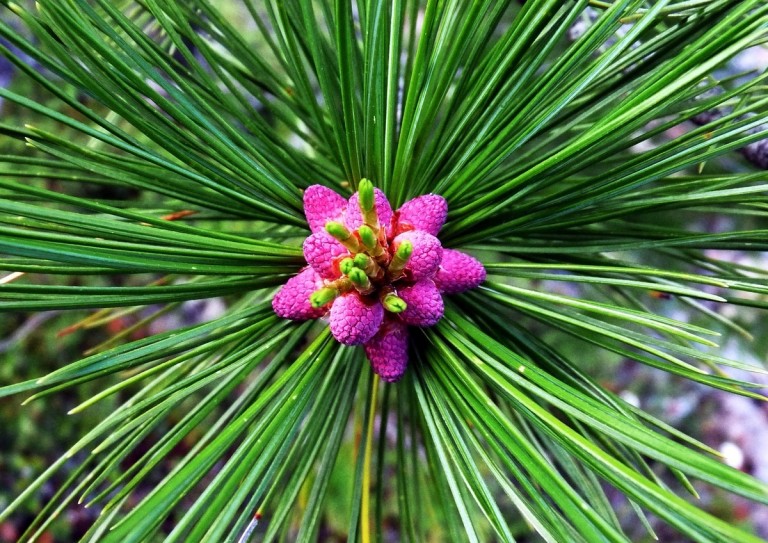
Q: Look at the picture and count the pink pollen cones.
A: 10